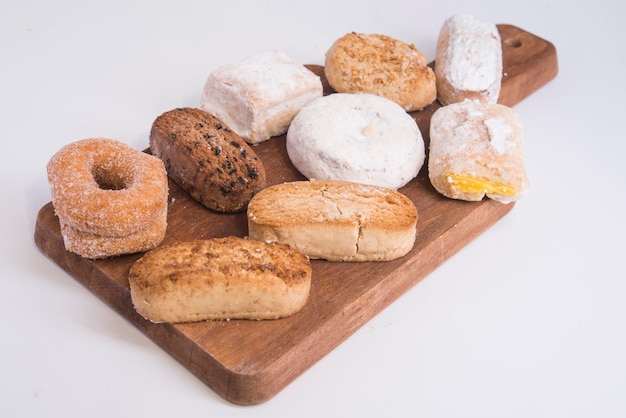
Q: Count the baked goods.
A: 9